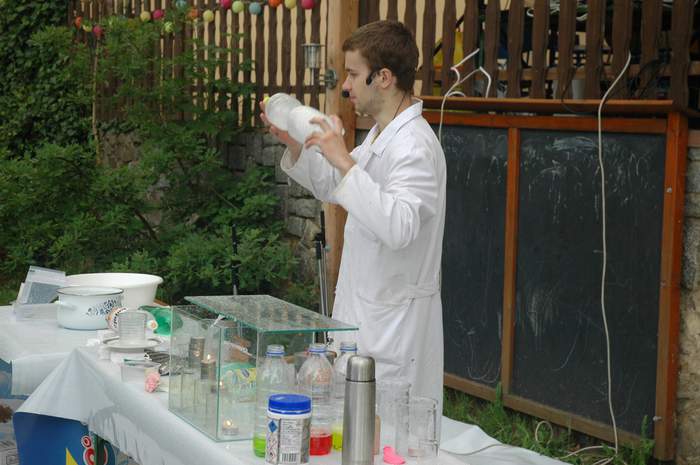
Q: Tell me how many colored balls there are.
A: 15